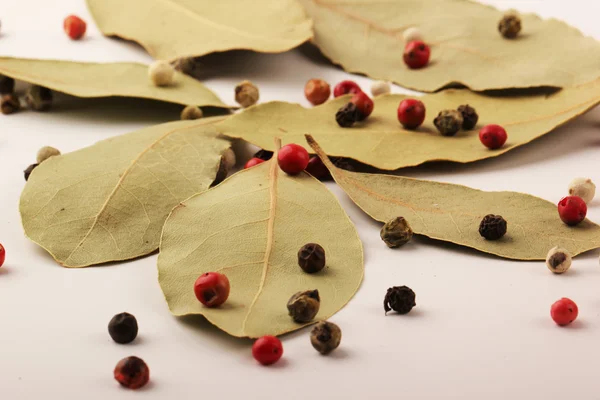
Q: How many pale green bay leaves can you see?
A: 7